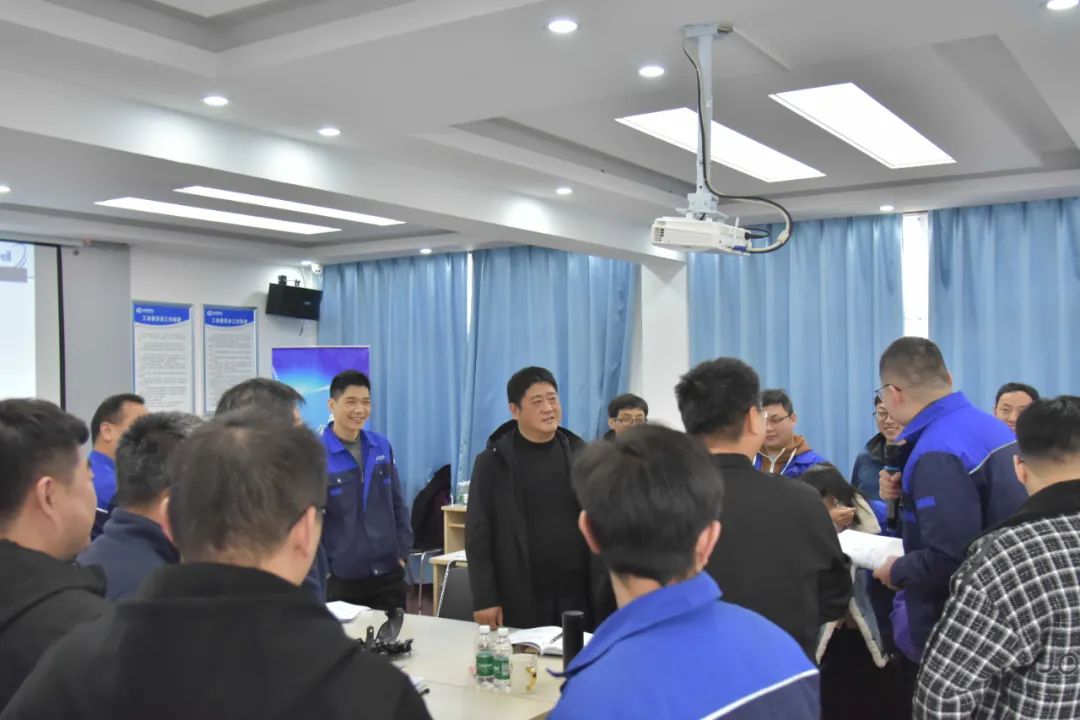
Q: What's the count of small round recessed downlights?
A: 10